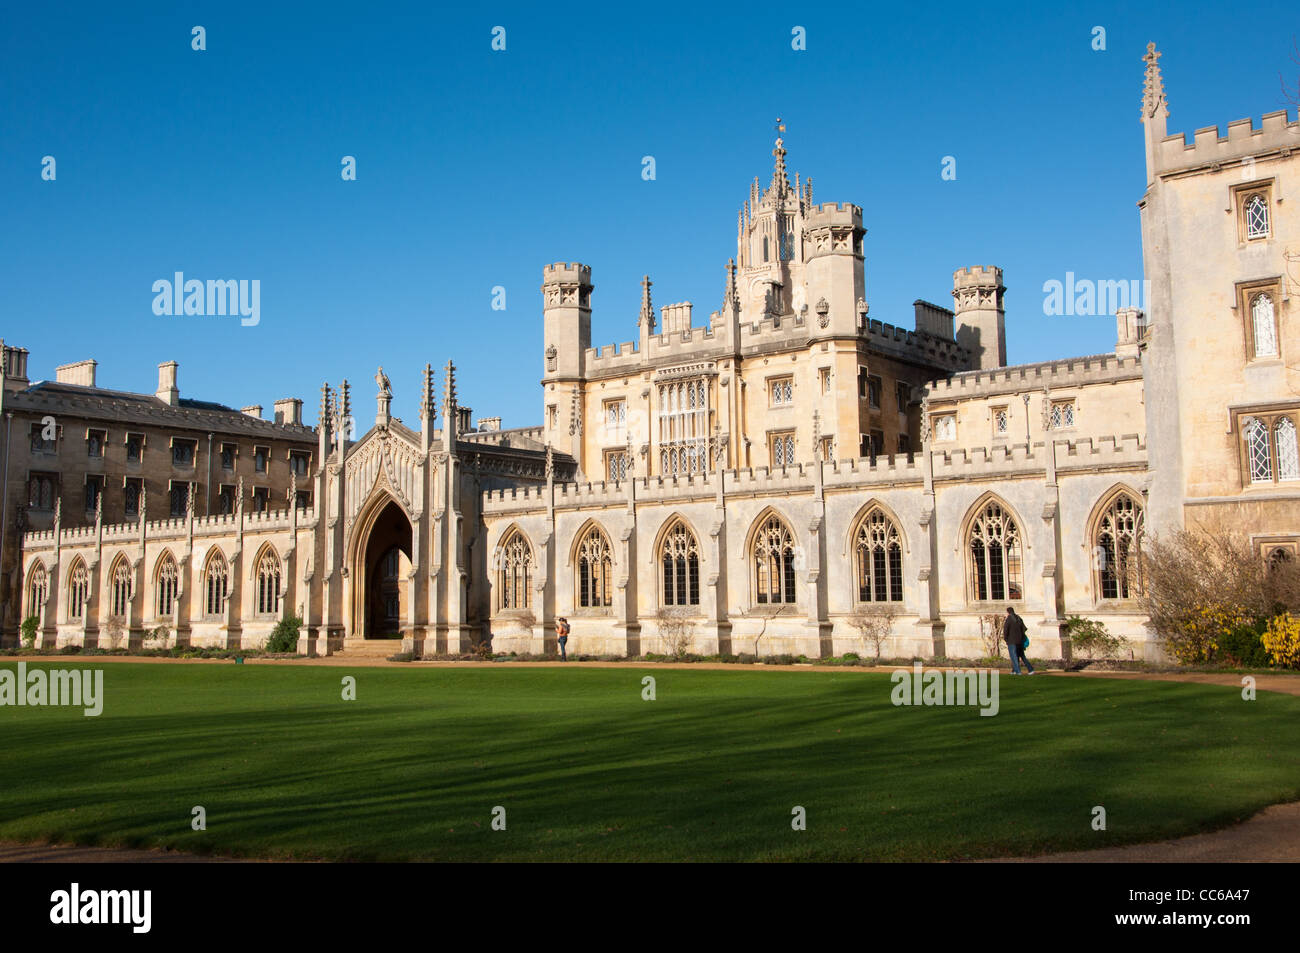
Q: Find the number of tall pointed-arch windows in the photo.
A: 13